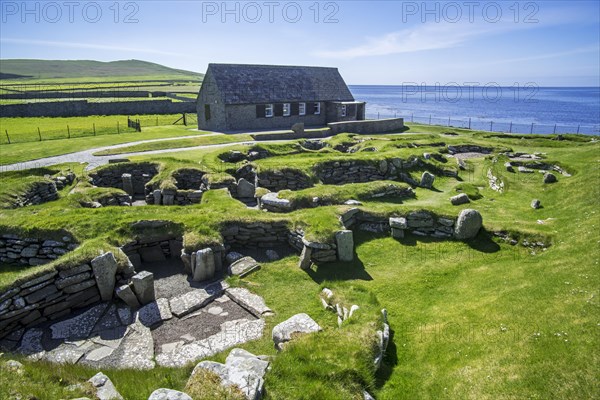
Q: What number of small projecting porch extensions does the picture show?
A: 1